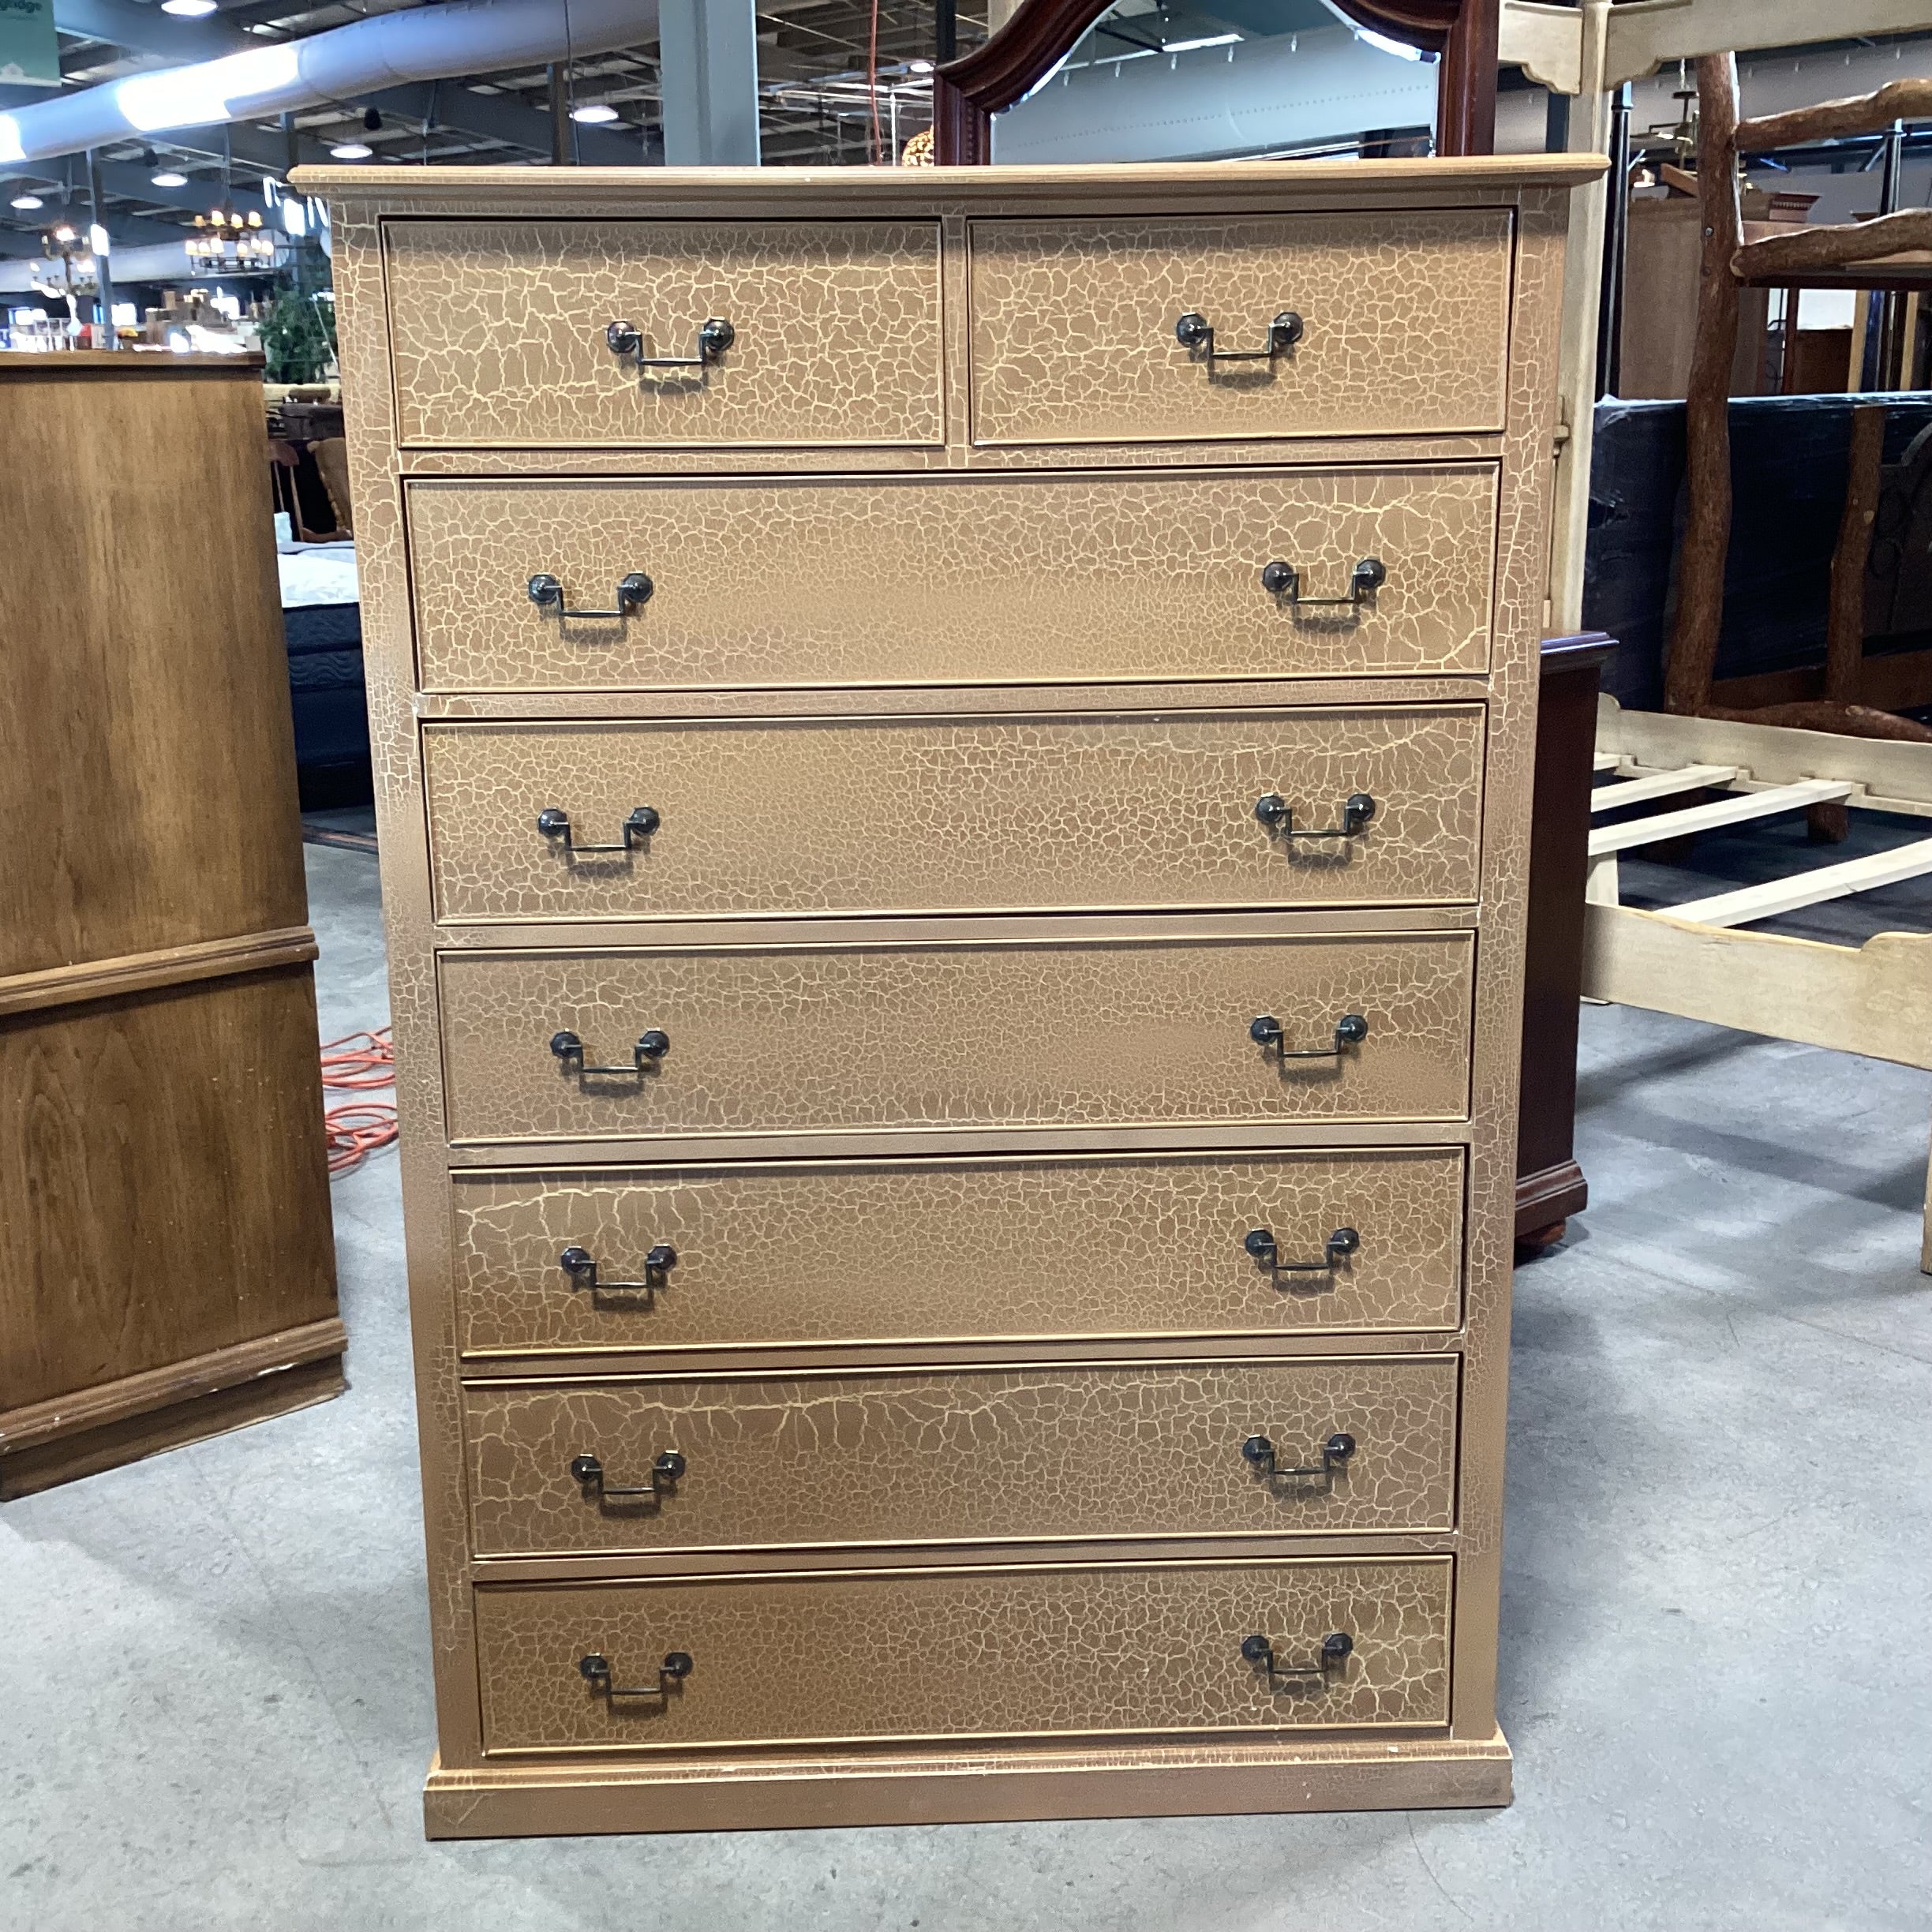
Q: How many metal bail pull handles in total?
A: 14